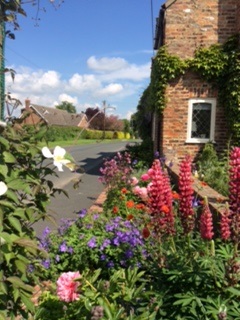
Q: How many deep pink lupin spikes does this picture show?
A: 6